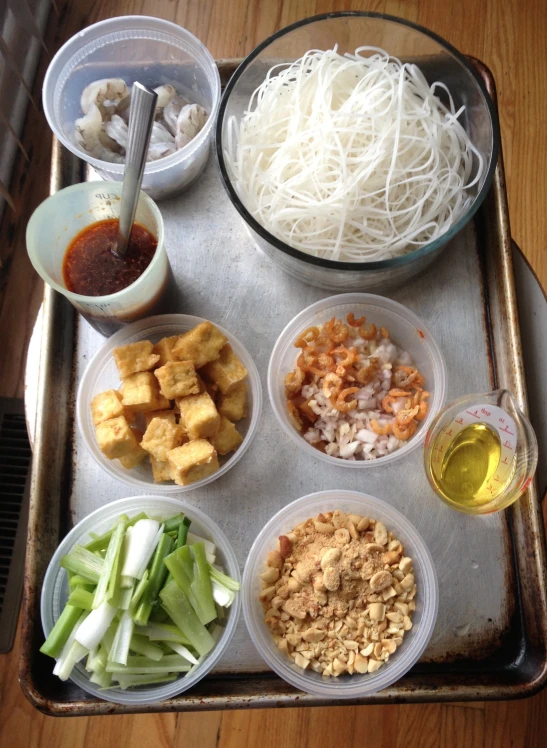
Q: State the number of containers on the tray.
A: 8